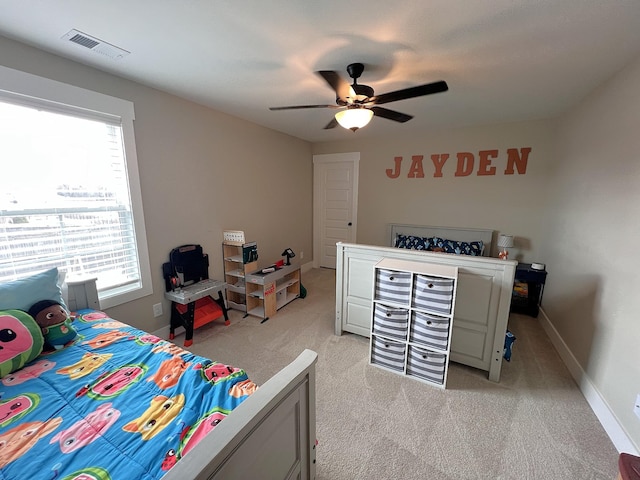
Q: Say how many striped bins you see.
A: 6